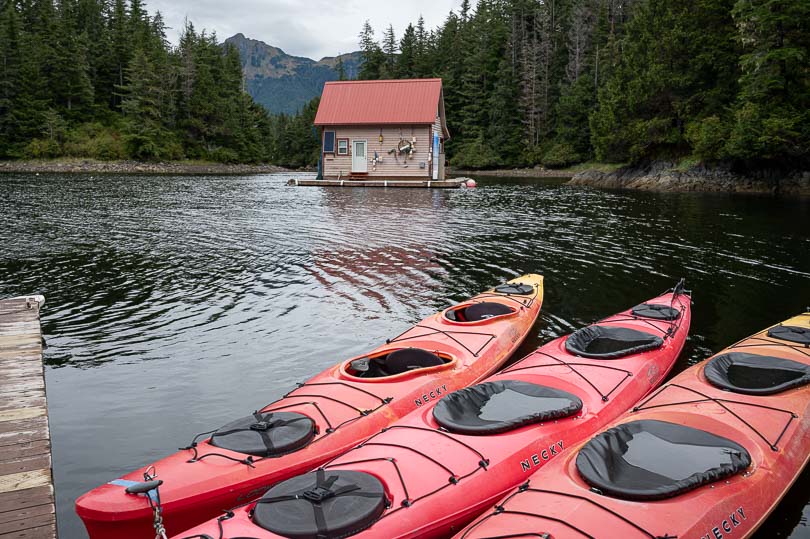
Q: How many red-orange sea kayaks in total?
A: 3